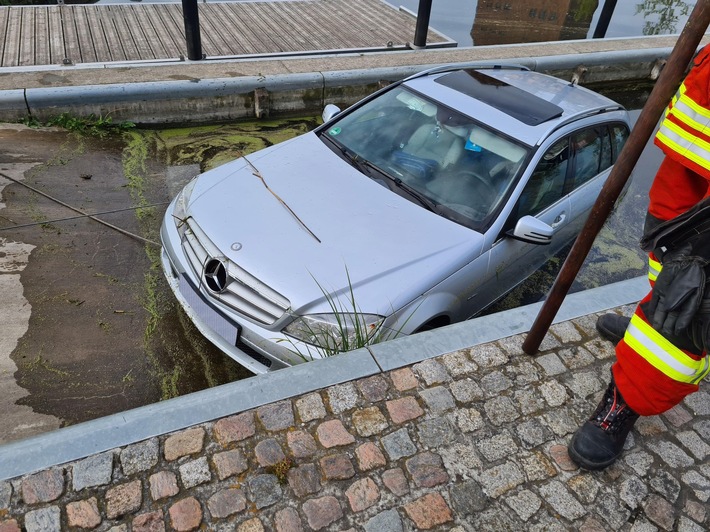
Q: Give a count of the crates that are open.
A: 0